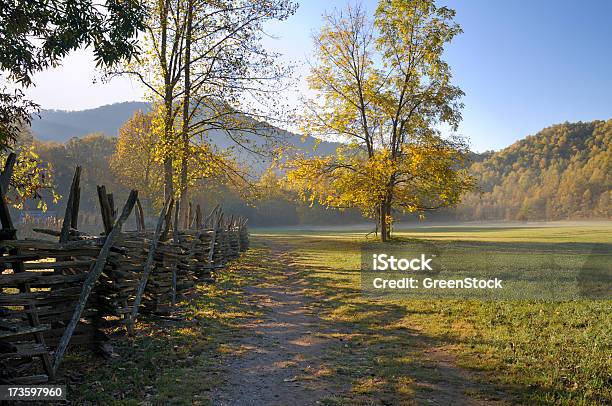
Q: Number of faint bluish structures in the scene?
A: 1